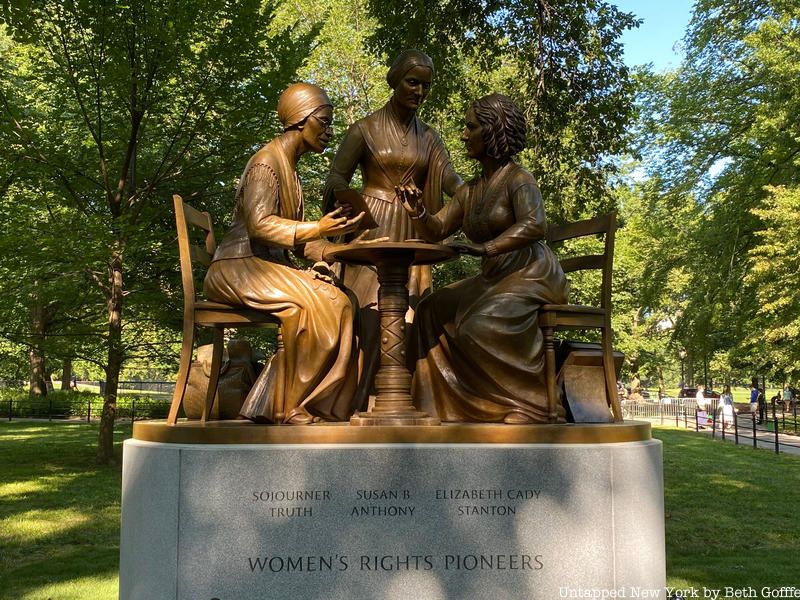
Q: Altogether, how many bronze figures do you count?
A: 3